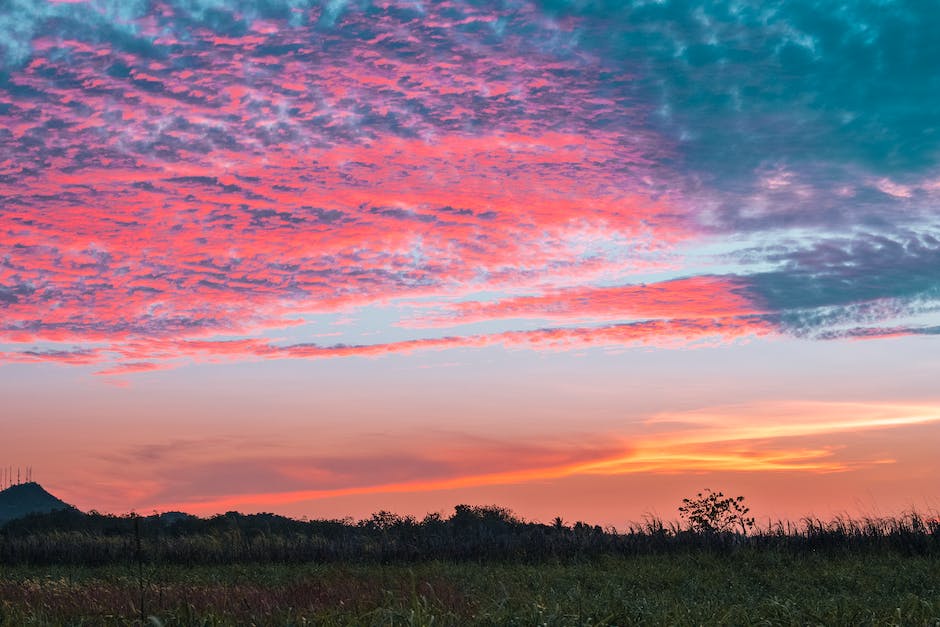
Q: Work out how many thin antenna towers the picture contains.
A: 6